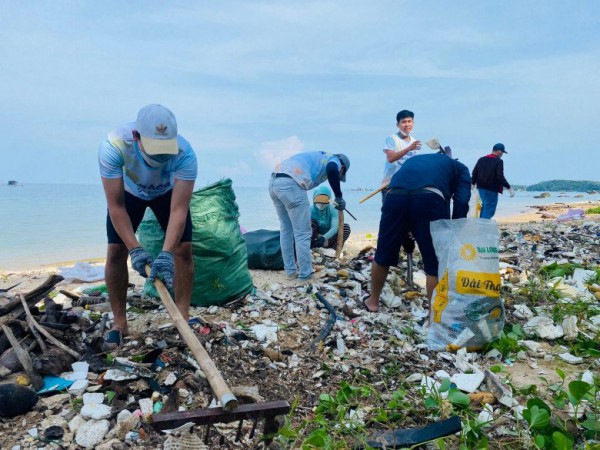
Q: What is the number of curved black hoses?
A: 1